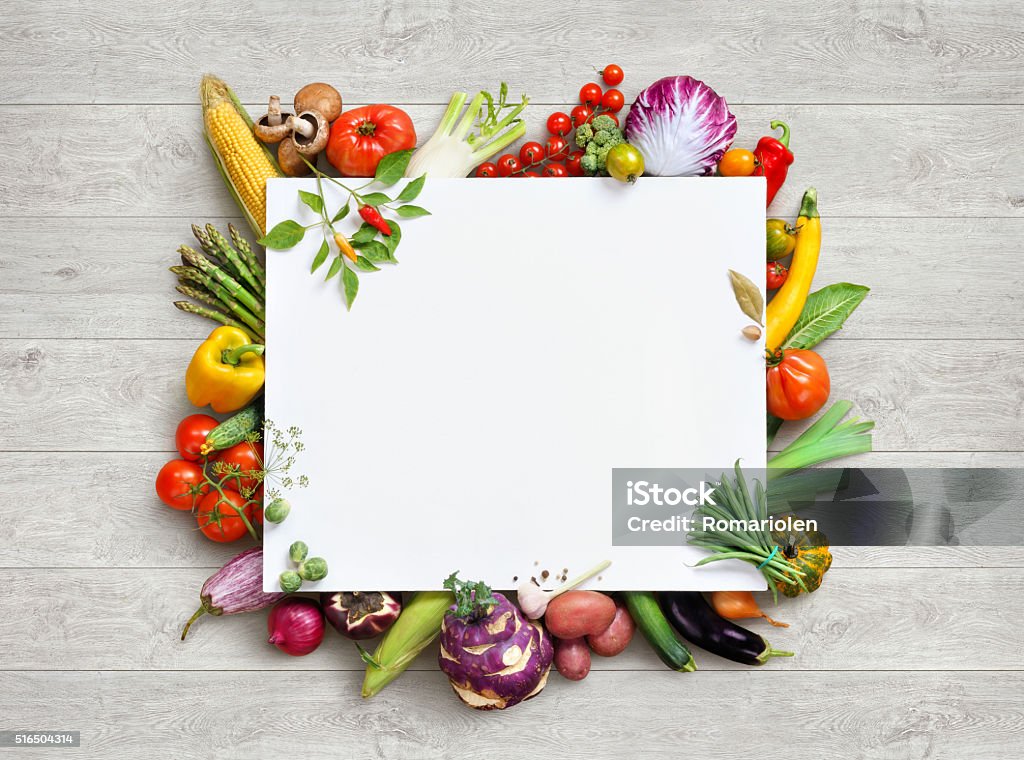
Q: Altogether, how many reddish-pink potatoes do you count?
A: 3